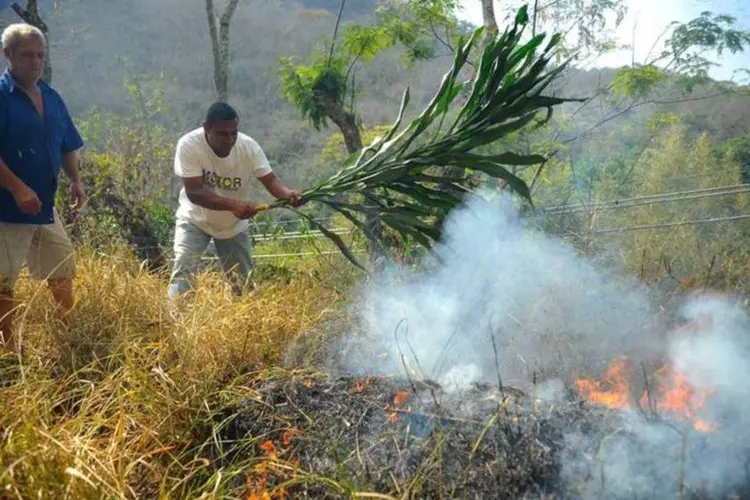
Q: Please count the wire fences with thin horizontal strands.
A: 1